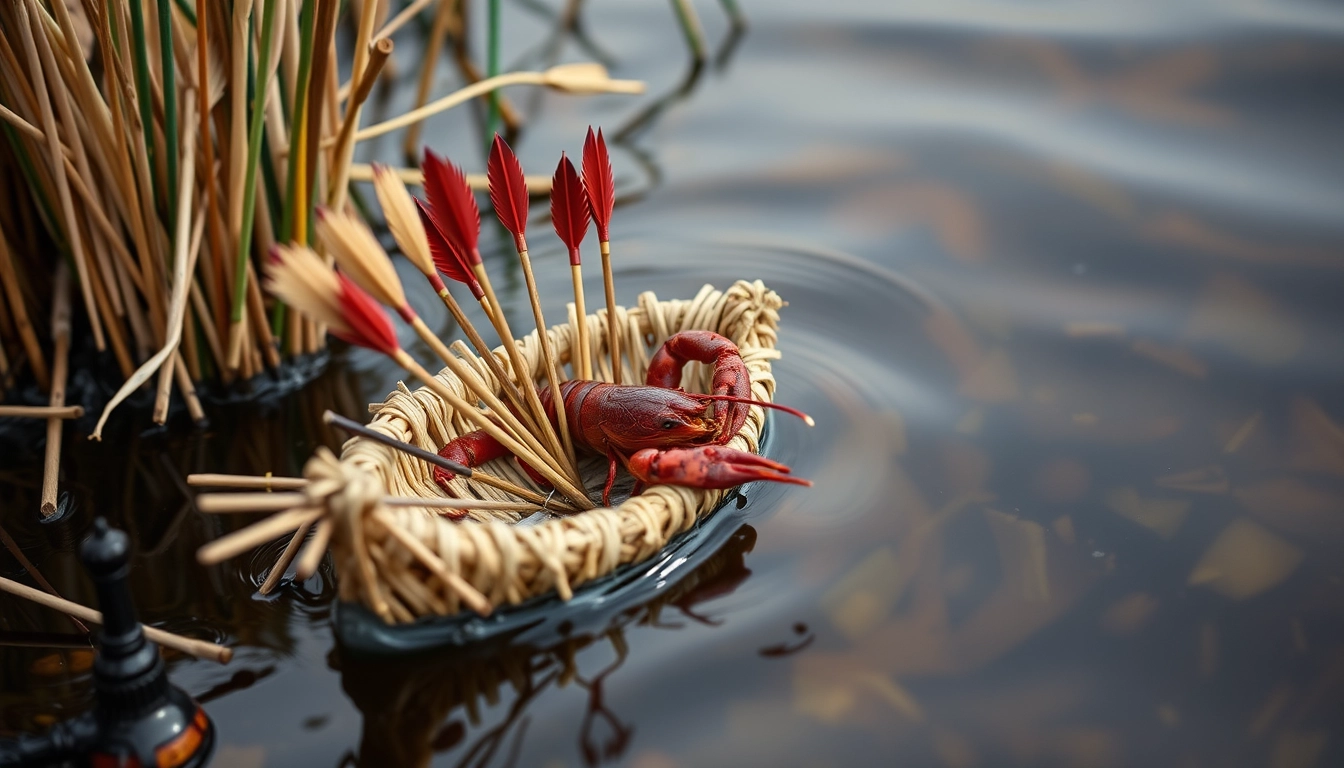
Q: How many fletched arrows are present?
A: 8